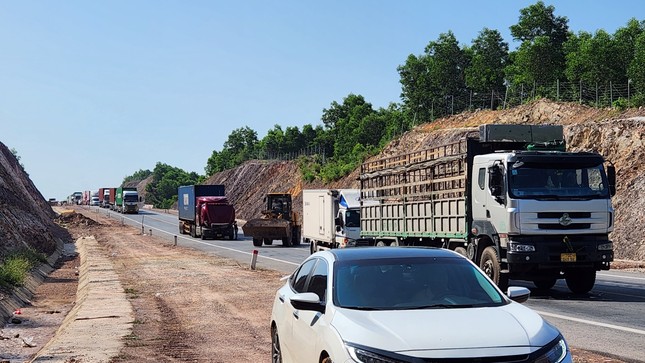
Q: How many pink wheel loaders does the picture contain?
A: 0